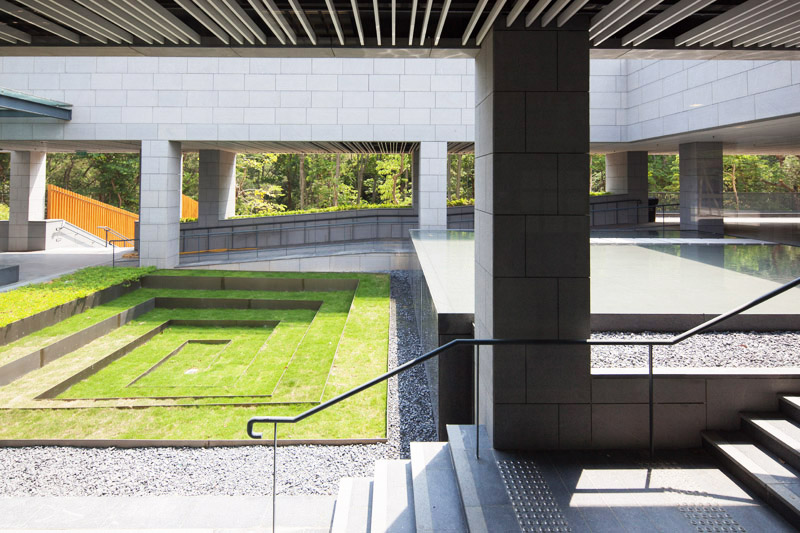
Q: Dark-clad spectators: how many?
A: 0